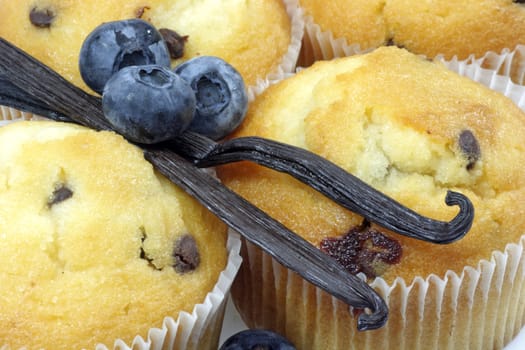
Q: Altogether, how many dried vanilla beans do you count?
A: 2